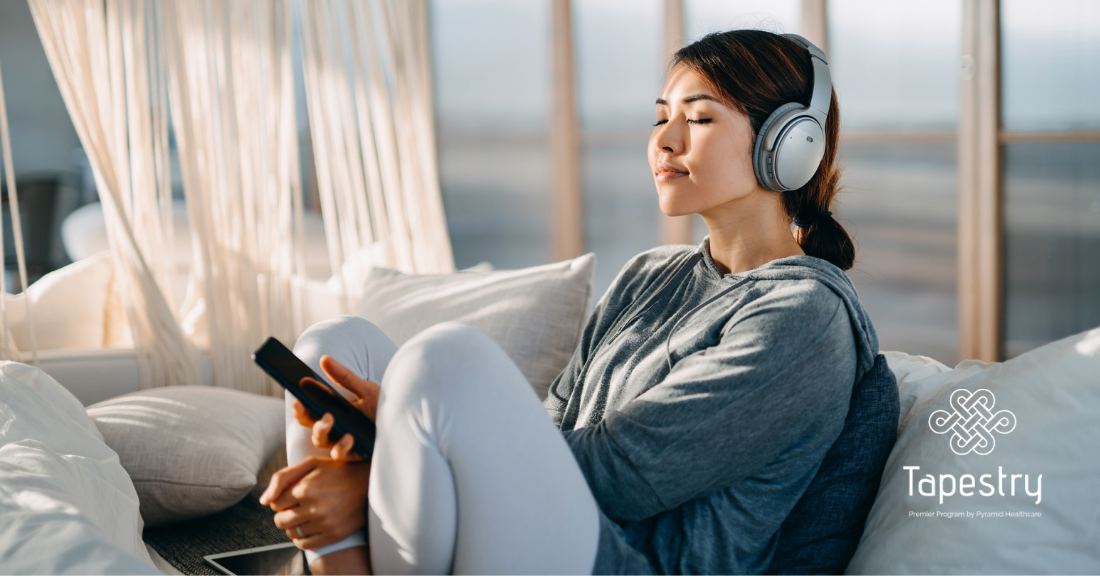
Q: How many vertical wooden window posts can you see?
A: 4